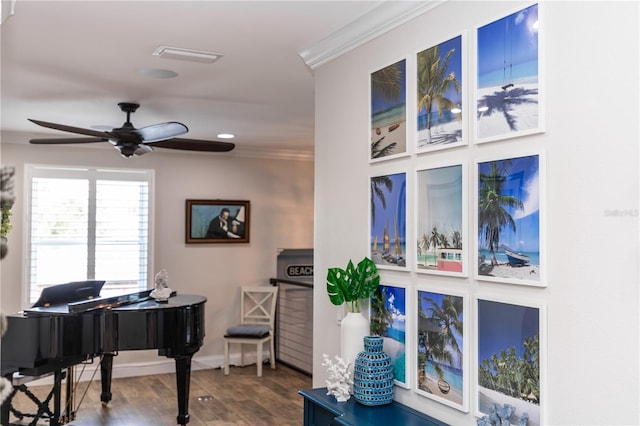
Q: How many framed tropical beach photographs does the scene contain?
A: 9